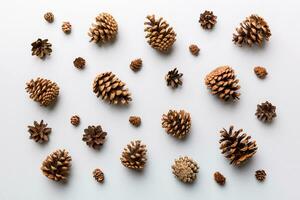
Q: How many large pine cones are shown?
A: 11